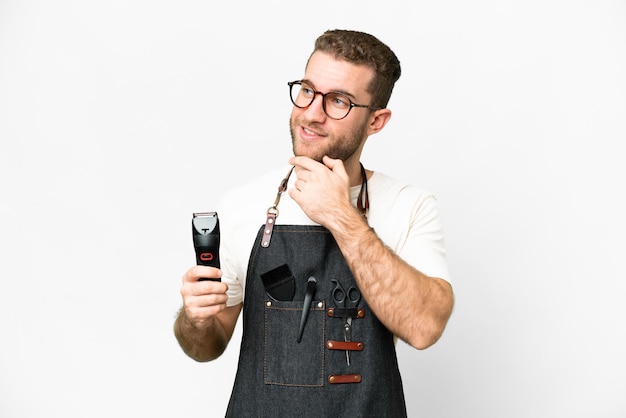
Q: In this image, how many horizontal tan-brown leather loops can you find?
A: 3